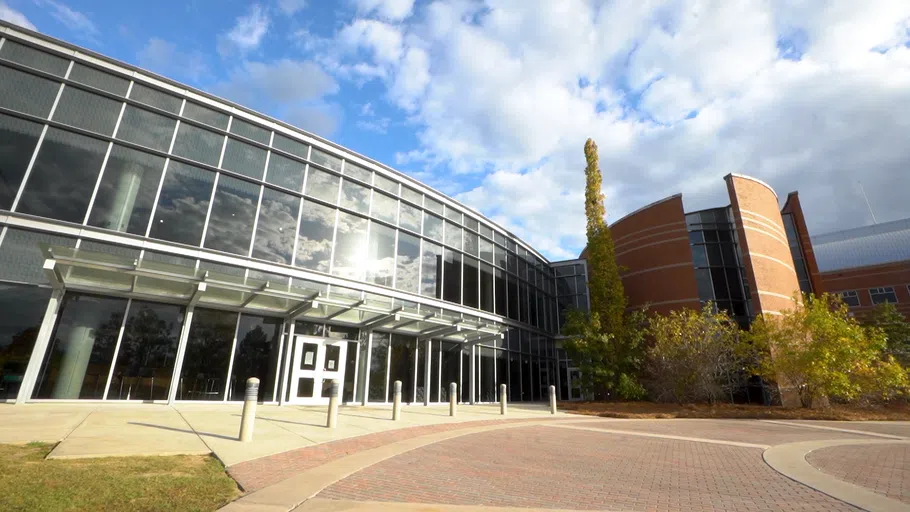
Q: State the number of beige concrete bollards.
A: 6